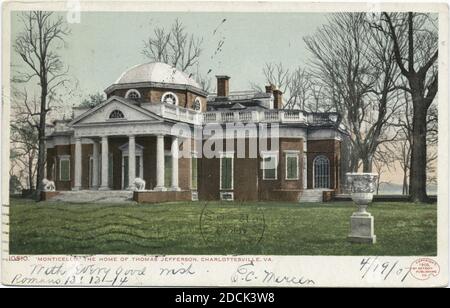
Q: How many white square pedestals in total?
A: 1